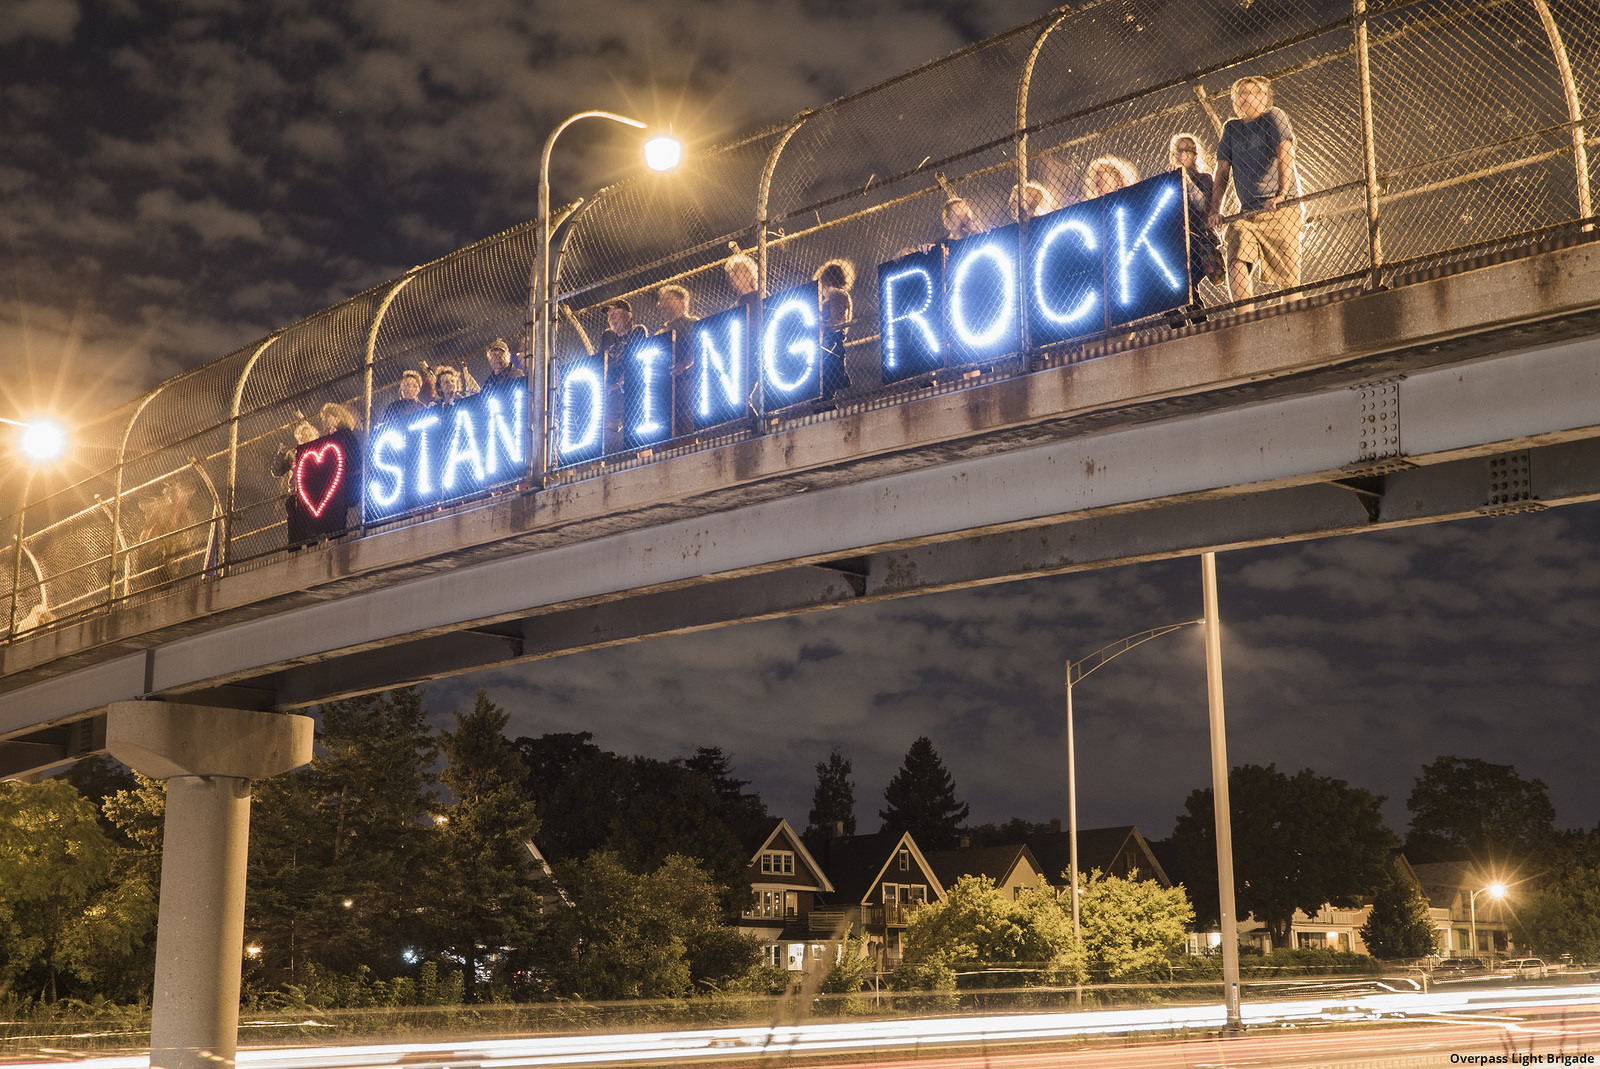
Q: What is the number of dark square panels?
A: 13